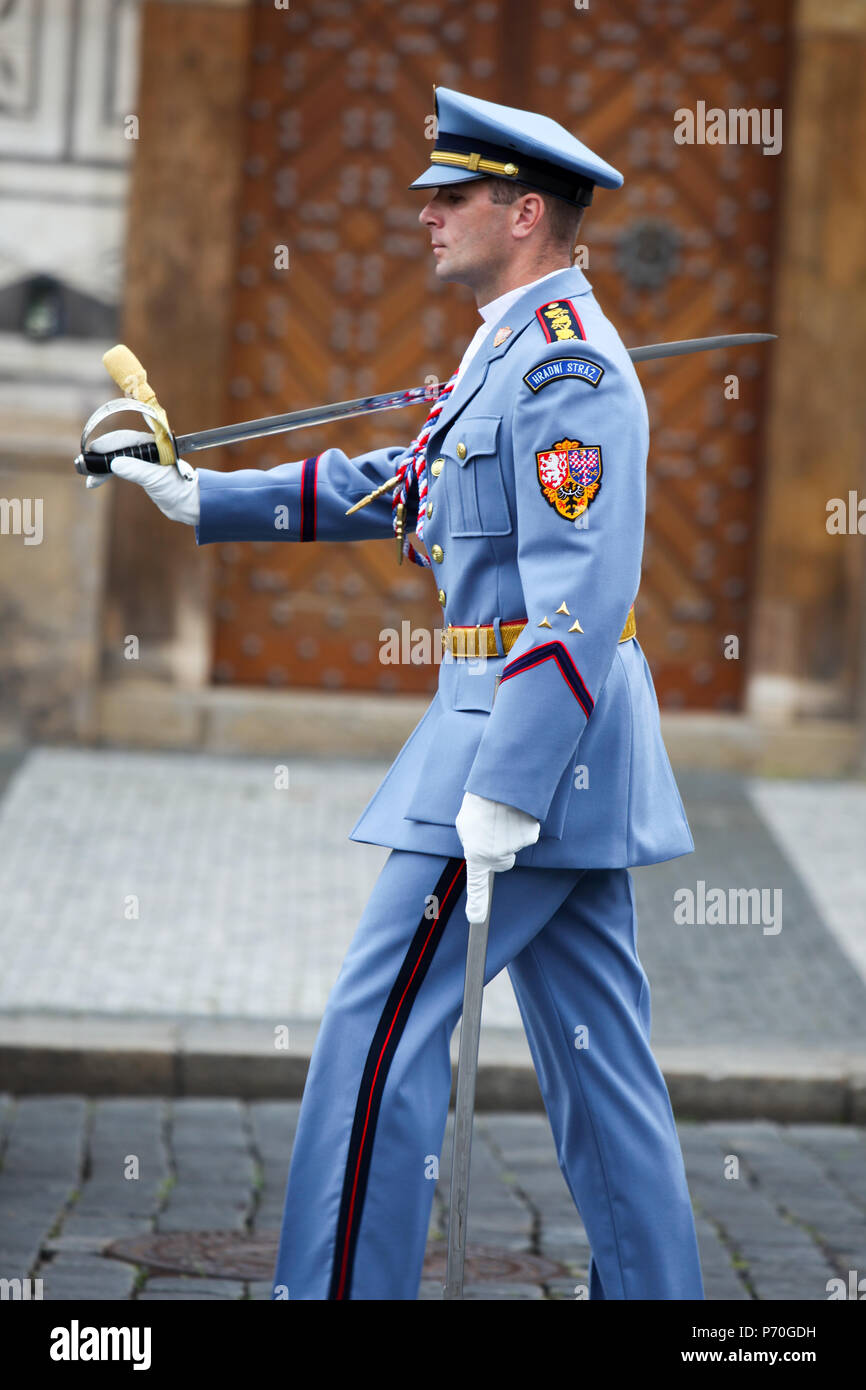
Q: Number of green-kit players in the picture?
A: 0